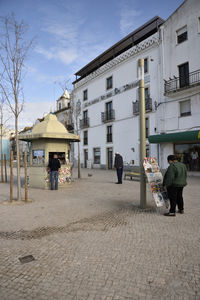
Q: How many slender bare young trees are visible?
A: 3